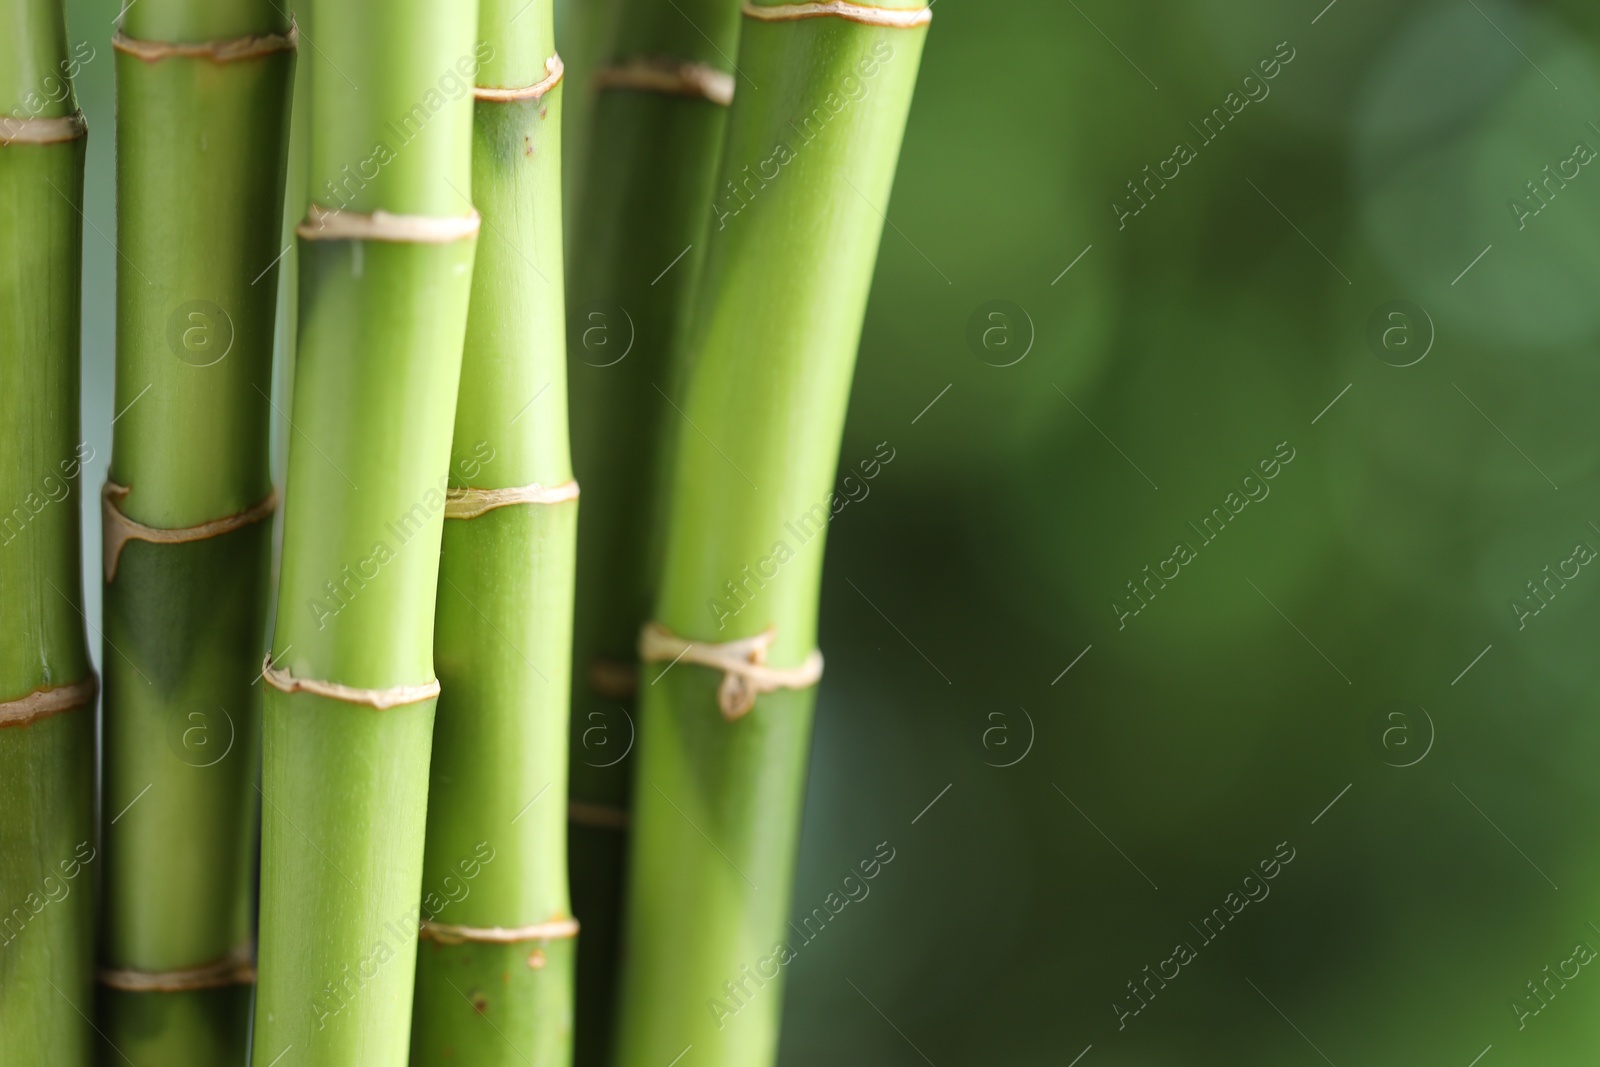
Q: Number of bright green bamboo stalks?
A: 3